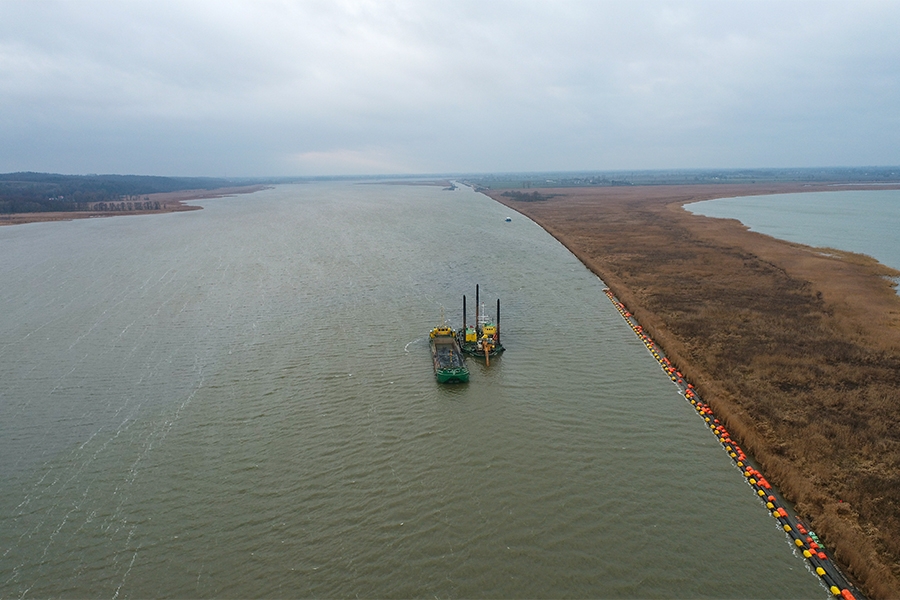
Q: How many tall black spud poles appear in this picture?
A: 3